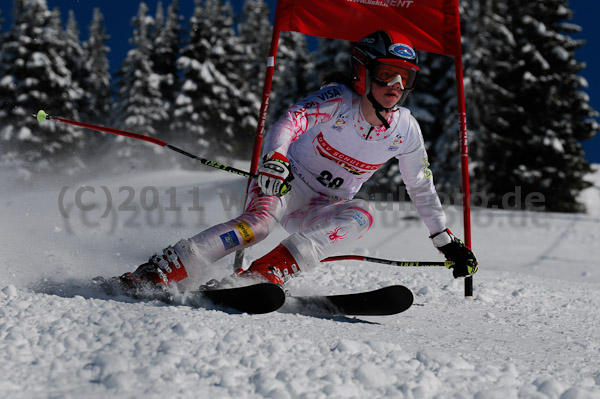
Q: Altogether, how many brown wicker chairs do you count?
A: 0